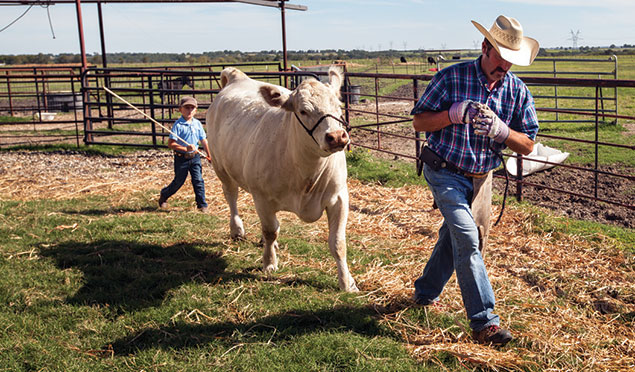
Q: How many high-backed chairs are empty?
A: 0